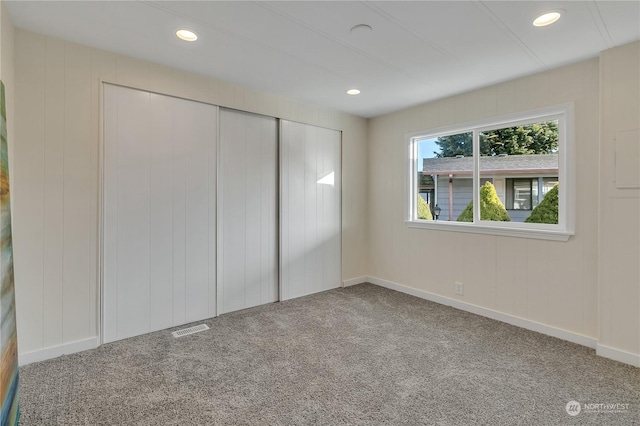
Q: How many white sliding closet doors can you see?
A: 3